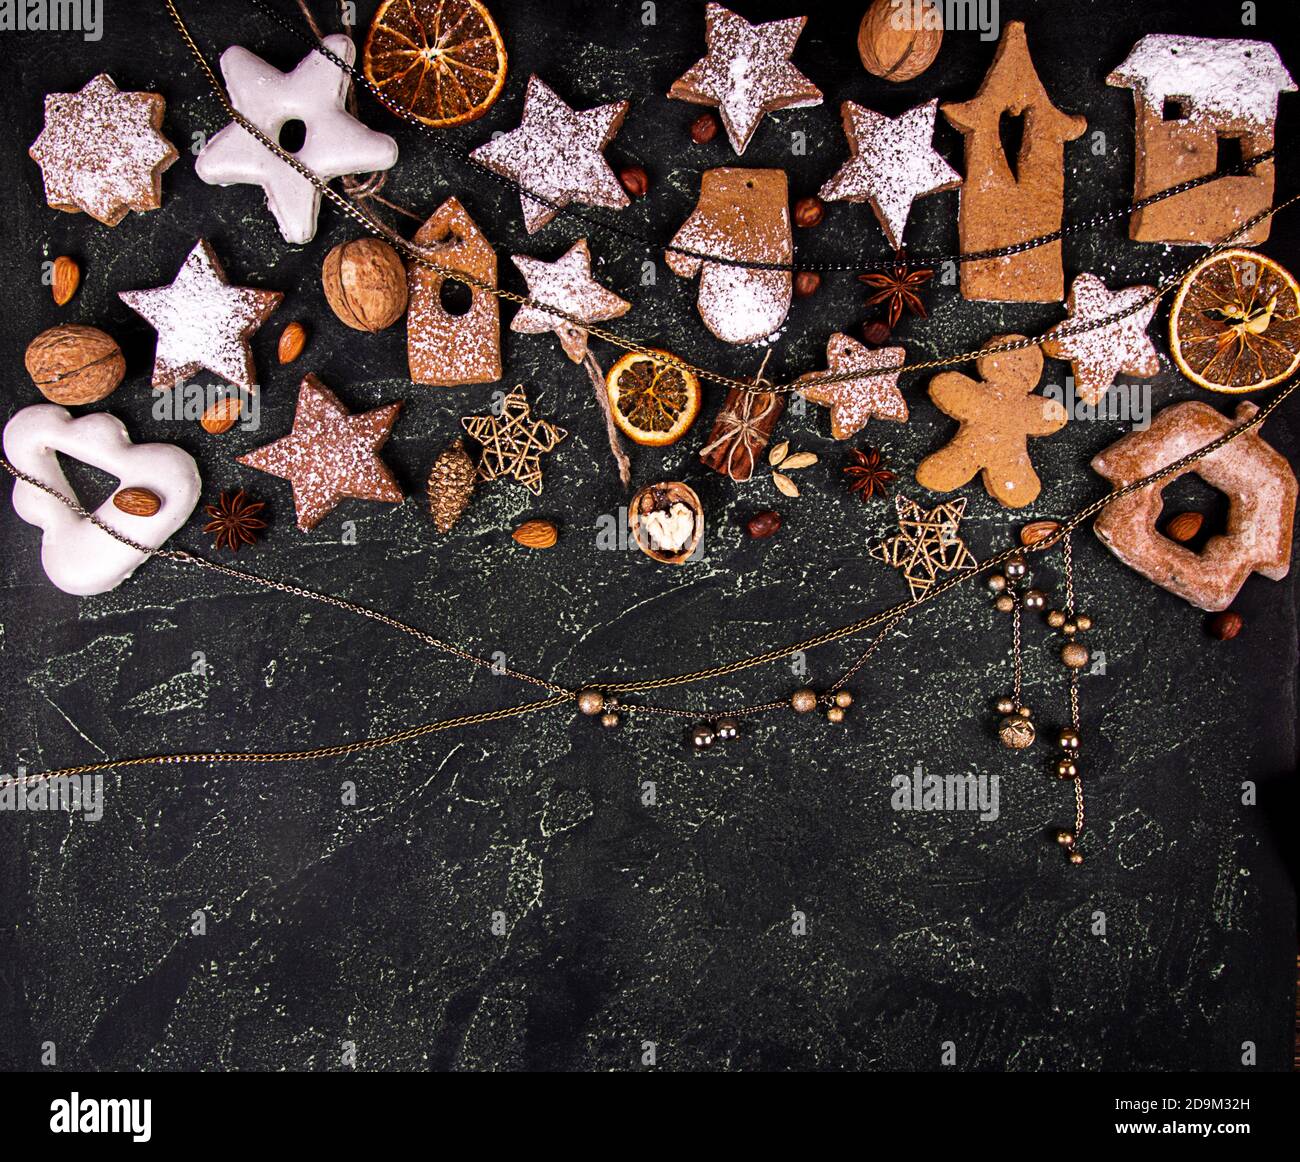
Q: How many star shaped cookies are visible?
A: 10